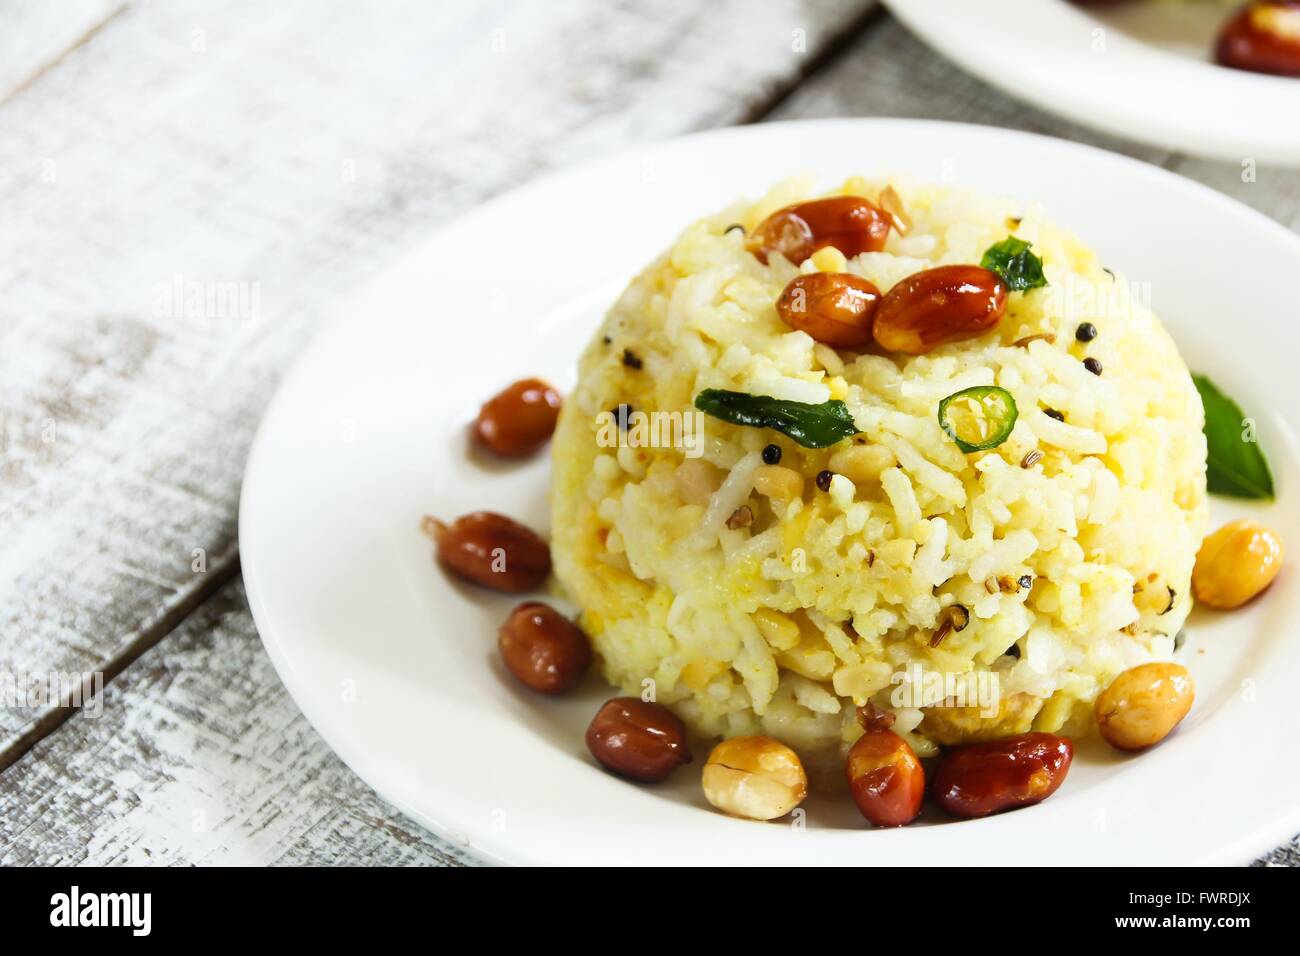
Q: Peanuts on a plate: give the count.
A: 12